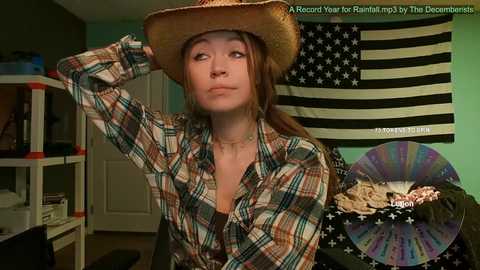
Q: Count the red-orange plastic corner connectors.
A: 4